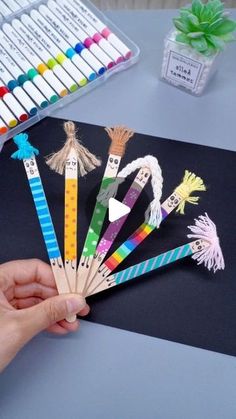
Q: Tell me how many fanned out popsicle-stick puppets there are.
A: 6